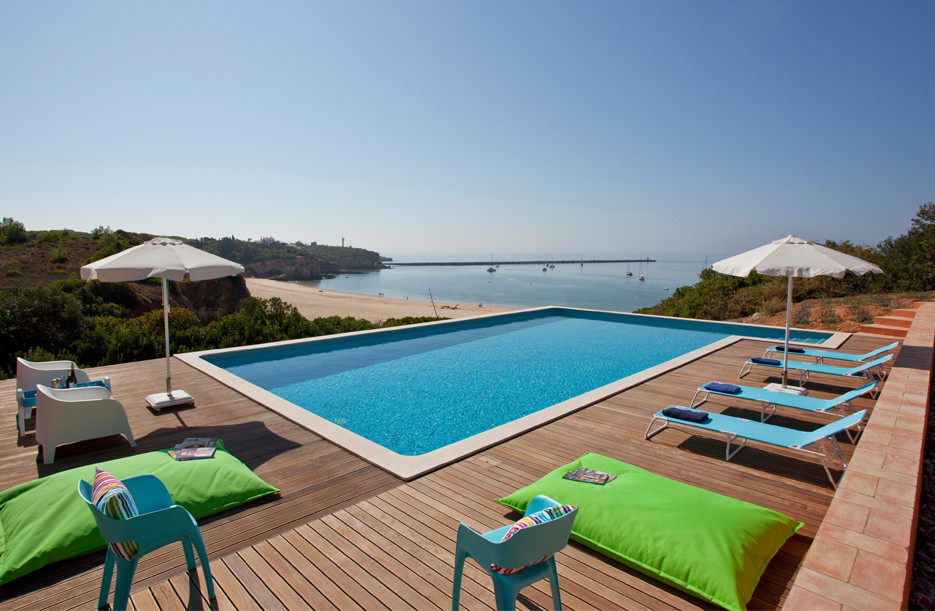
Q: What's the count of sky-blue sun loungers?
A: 4